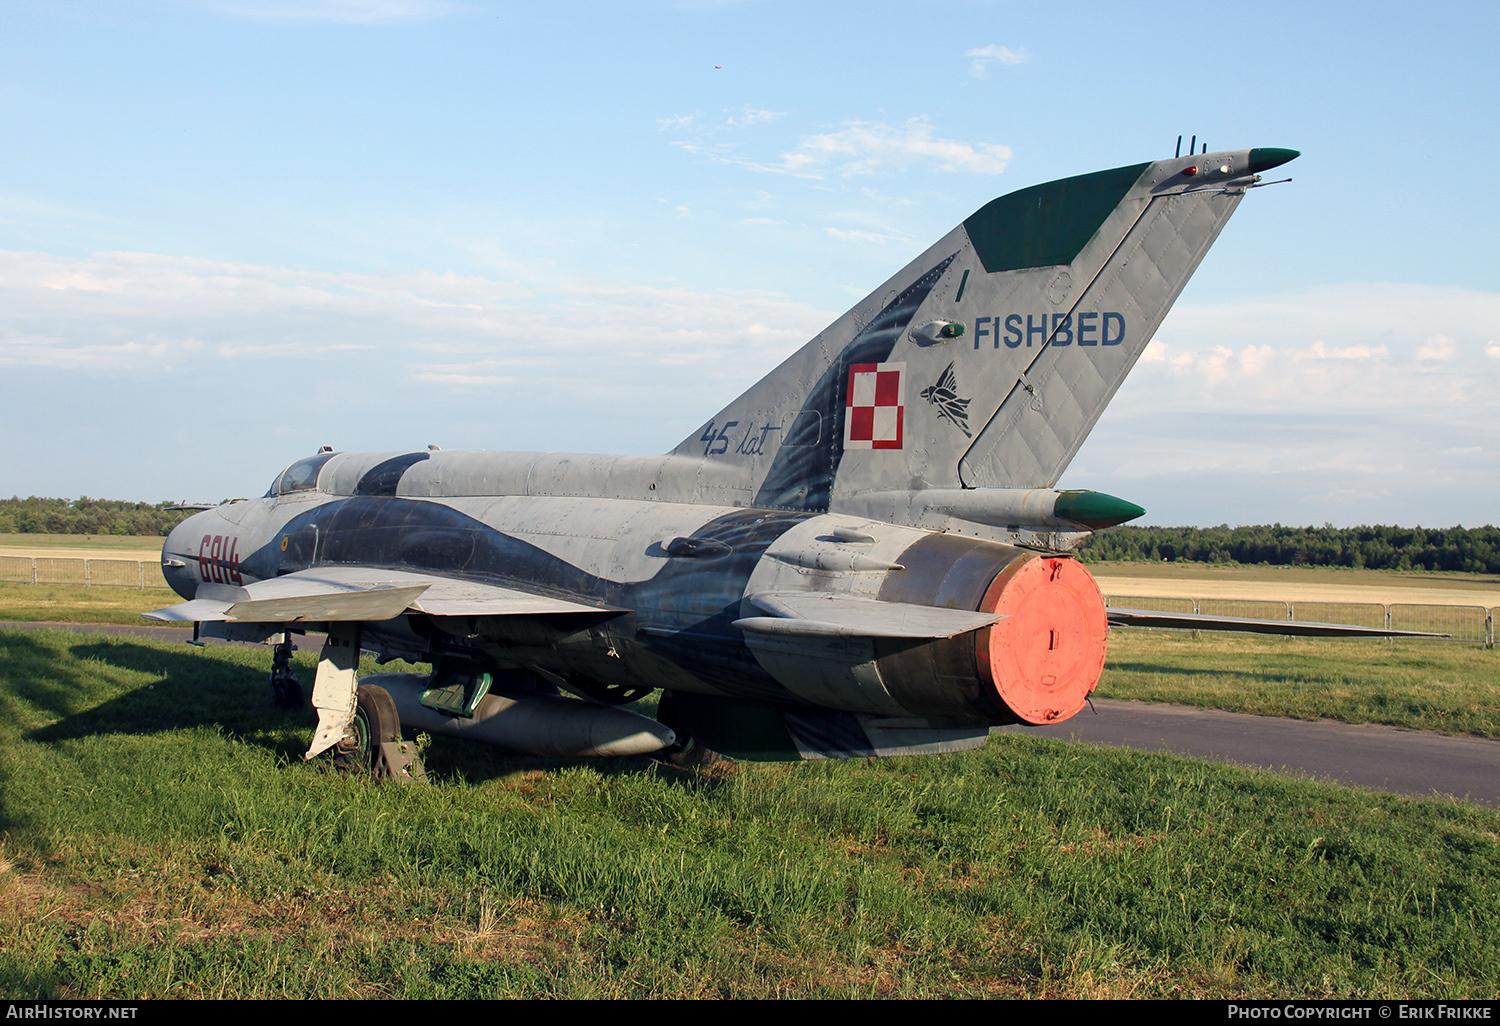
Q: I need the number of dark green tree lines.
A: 2